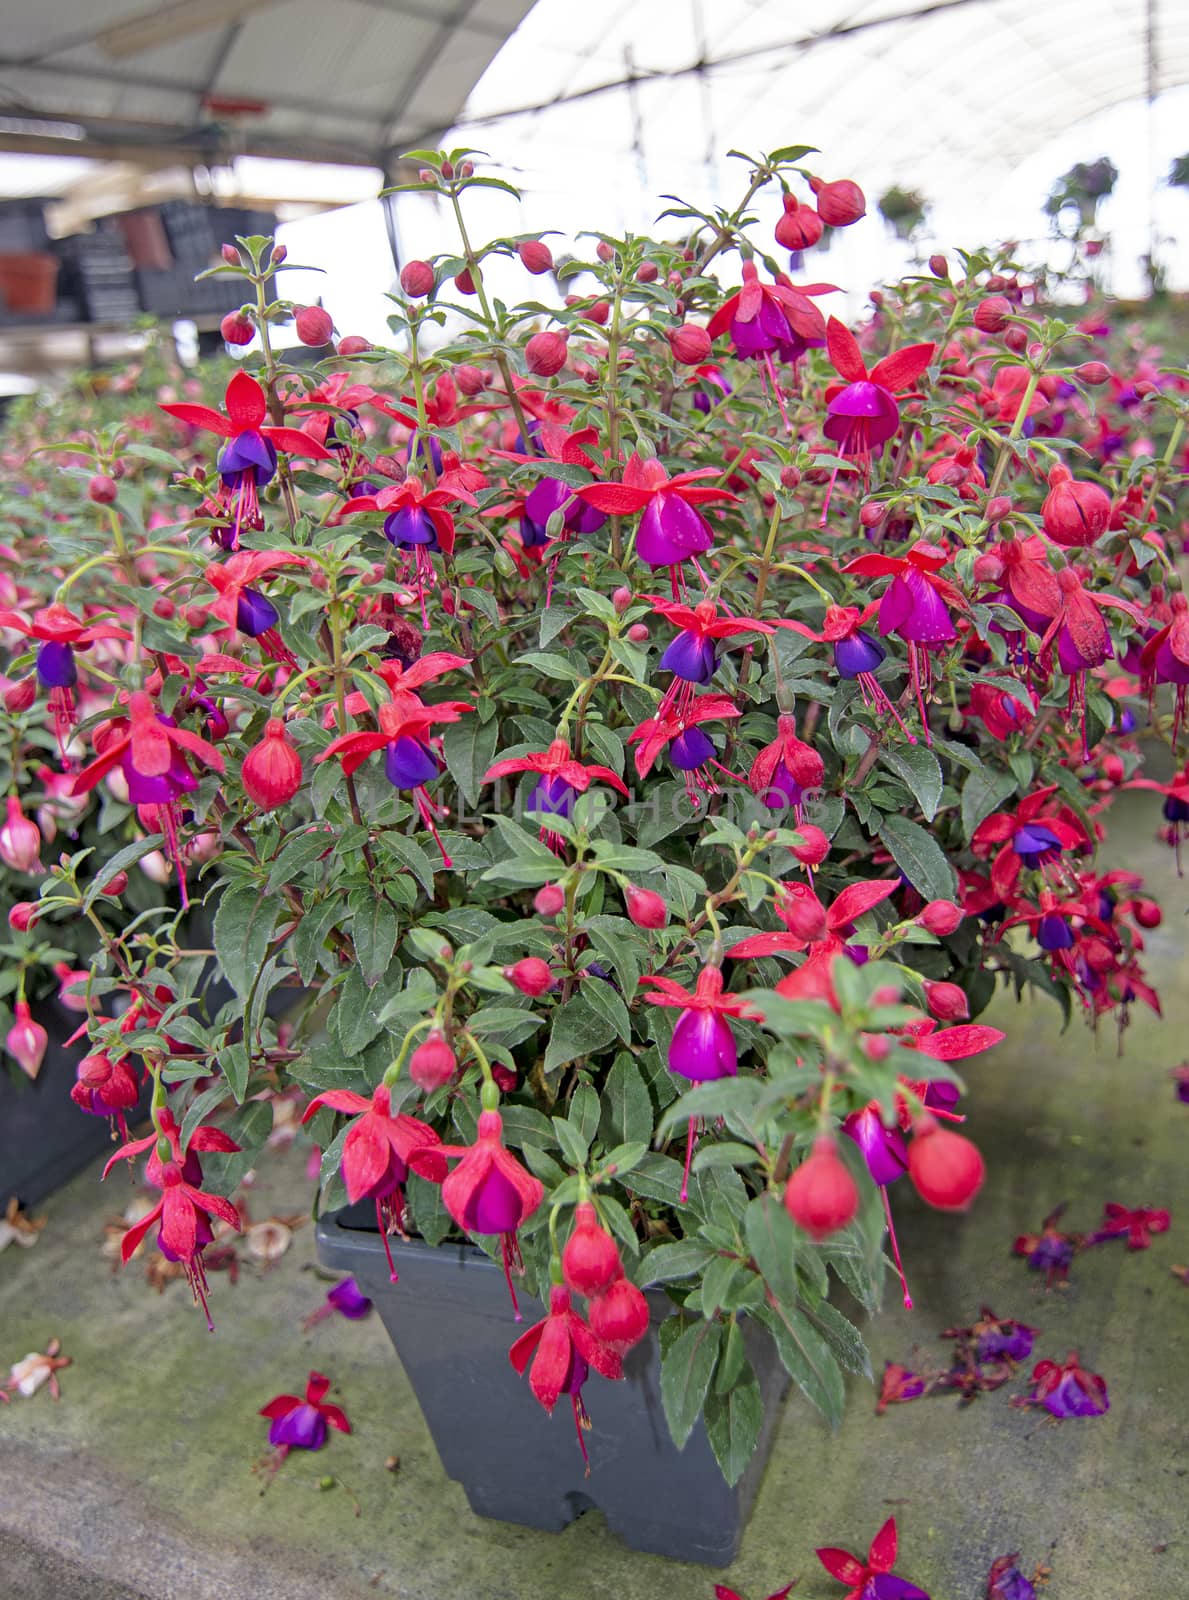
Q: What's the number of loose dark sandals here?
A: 0